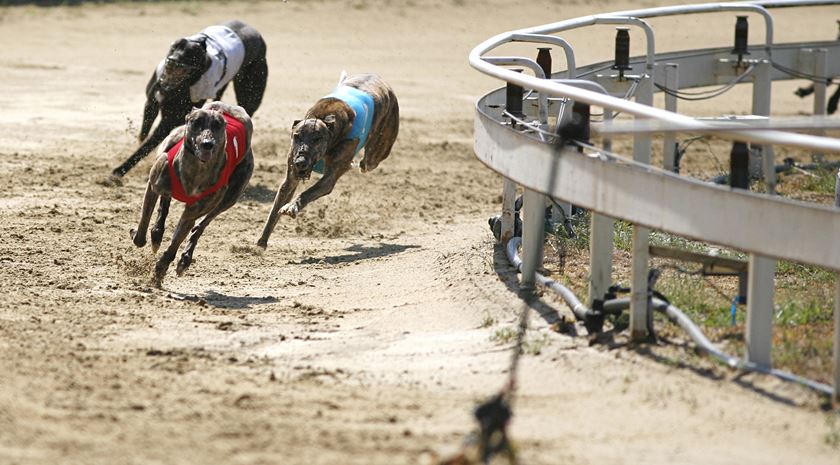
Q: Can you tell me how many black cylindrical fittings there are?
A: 6